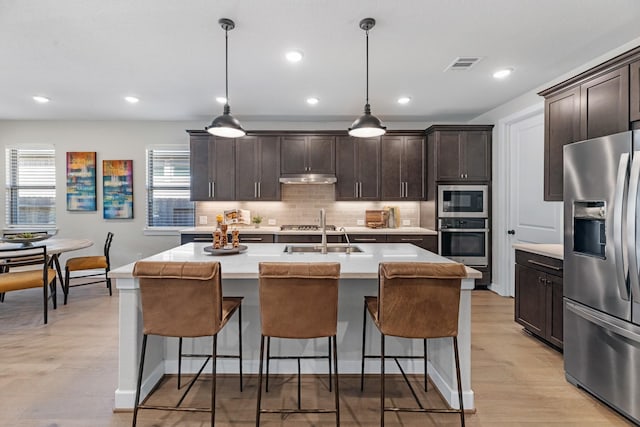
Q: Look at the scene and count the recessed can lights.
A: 7